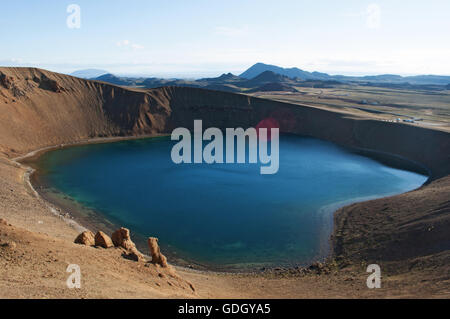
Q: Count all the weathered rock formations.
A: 4